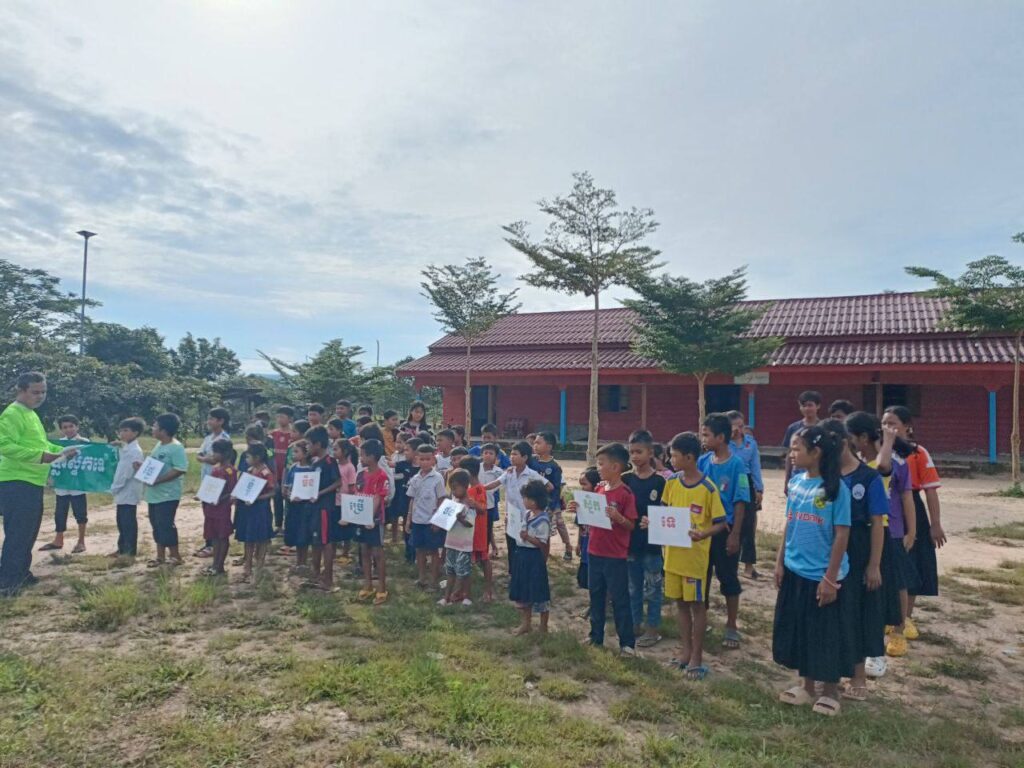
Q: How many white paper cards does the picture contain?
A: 9